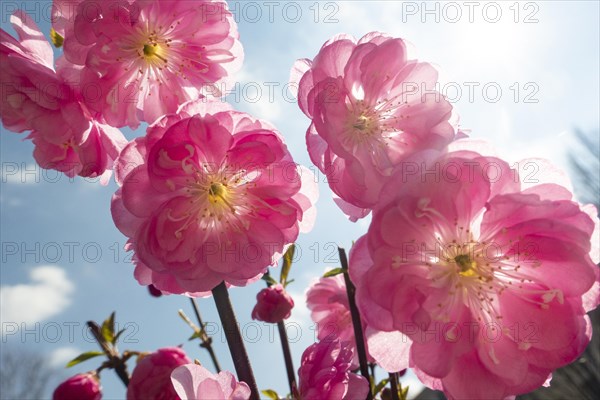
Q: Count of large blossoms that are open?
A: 4